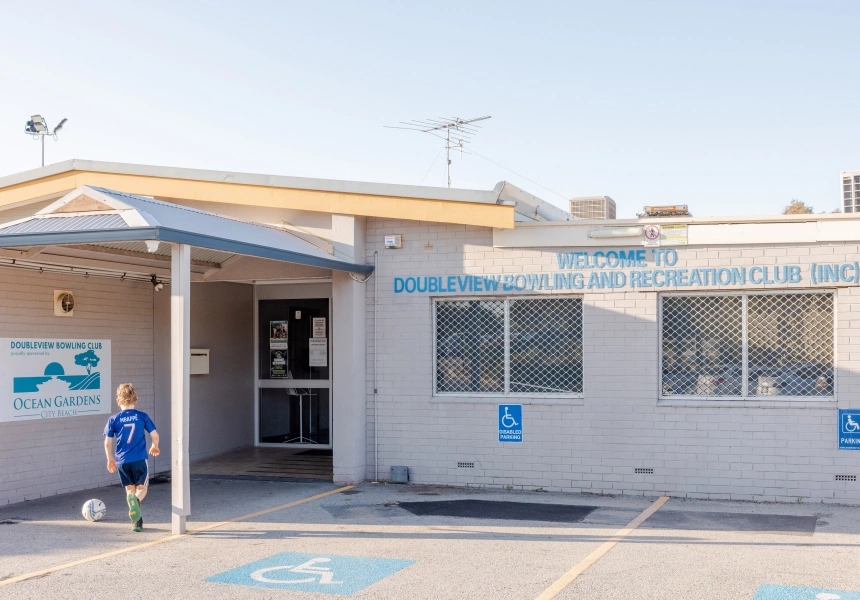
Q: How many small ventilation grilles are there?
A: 3